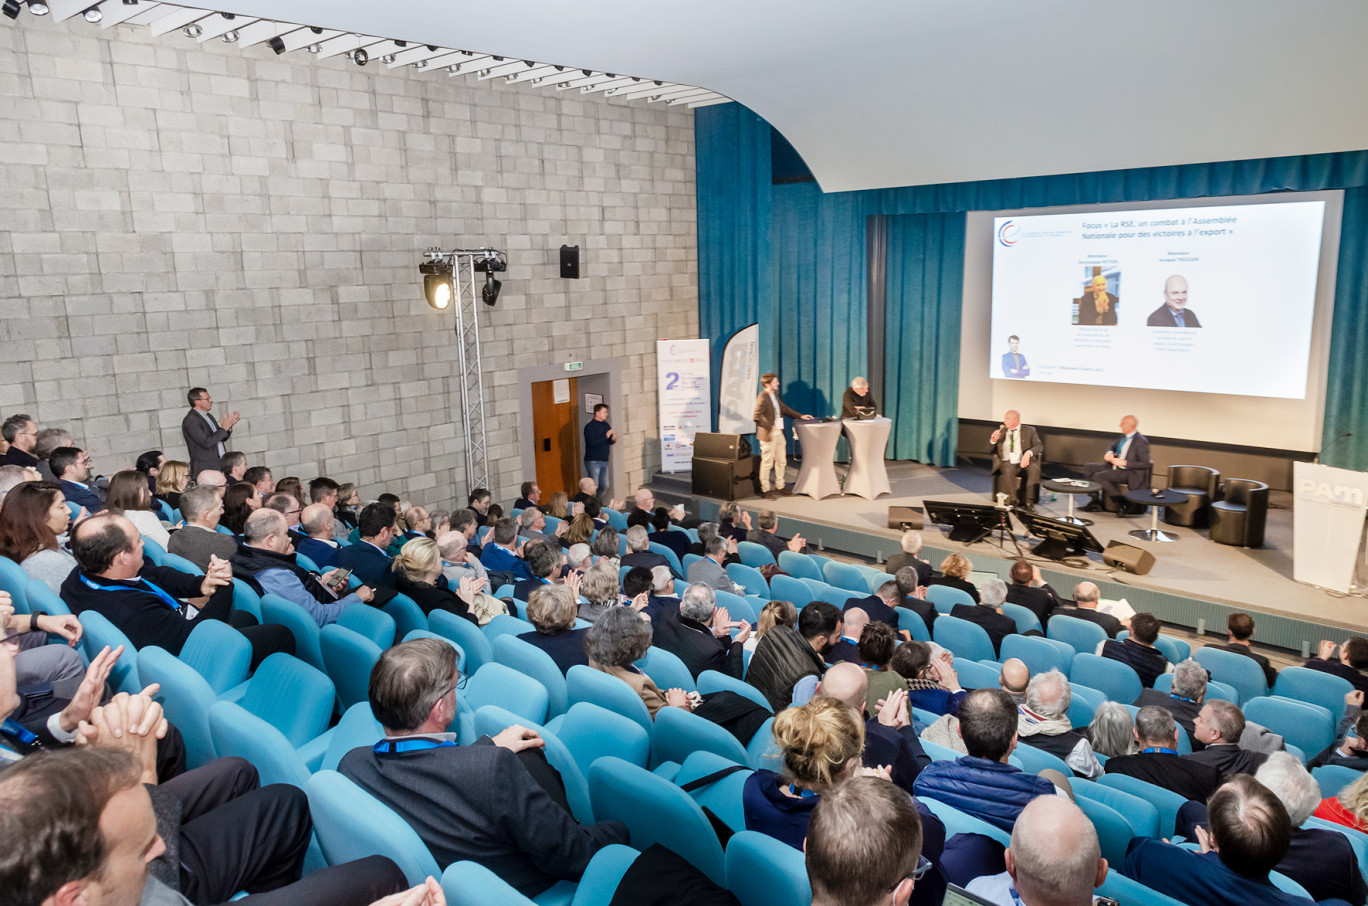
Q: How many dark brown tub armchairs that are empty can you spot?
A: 2